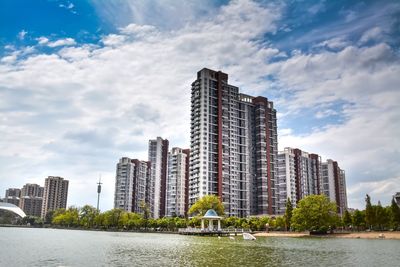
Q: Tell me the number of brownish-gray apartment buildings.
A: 3